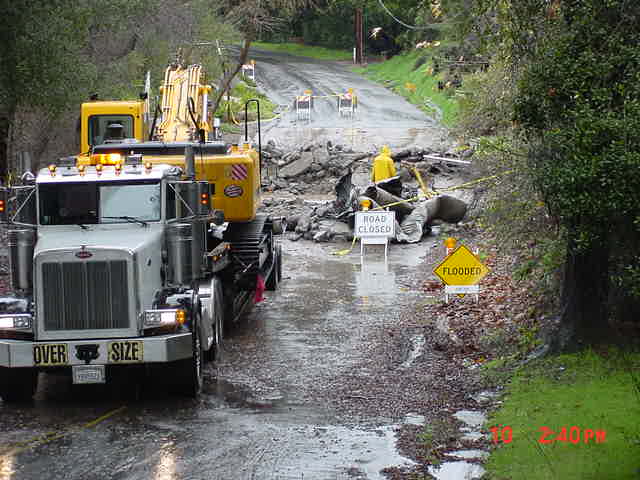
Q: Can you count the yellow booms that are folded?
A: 1